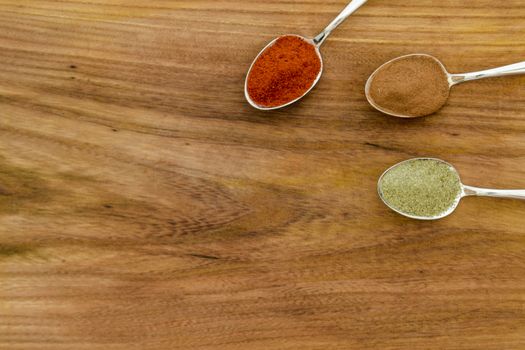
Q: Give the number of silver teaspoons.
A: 3